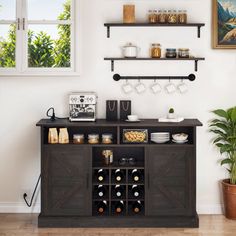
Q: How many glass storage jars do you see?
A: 10